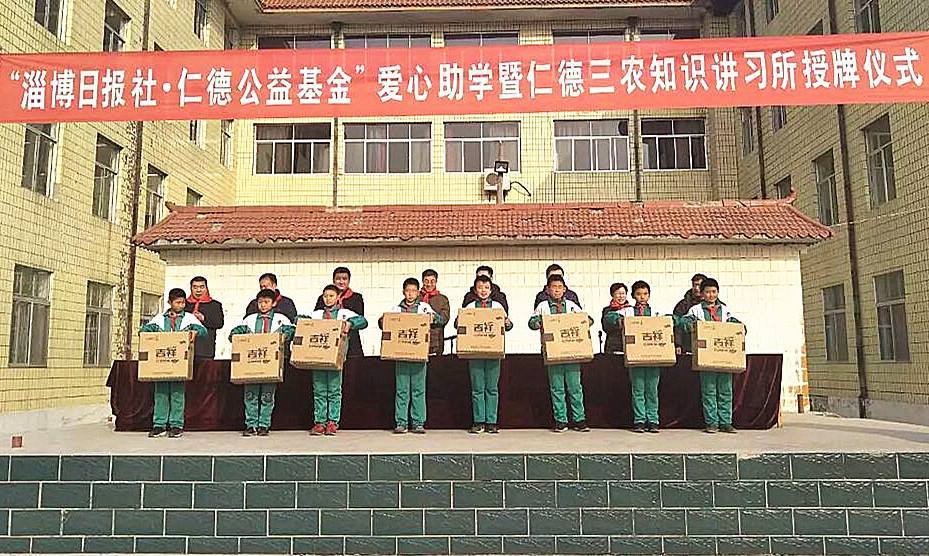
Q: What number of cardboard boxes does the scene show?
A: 8